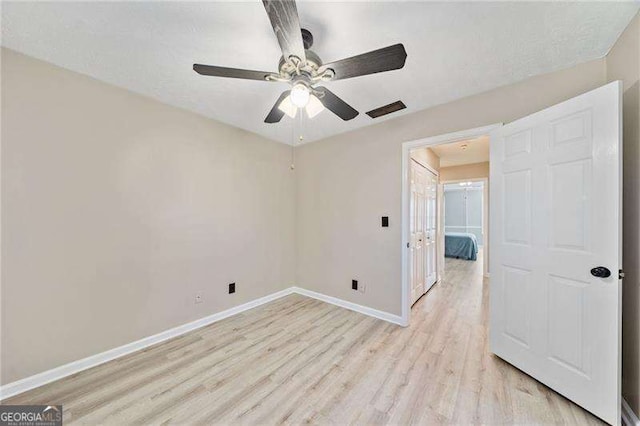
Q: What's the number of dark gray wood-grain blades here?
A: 5